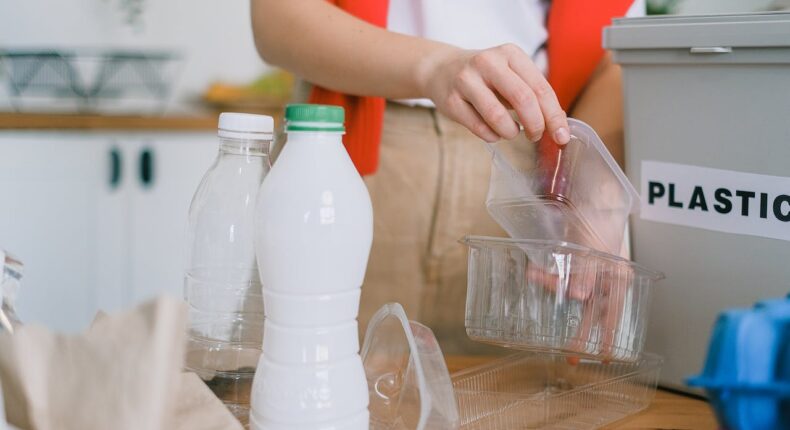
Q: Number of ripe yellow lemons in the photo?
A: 0